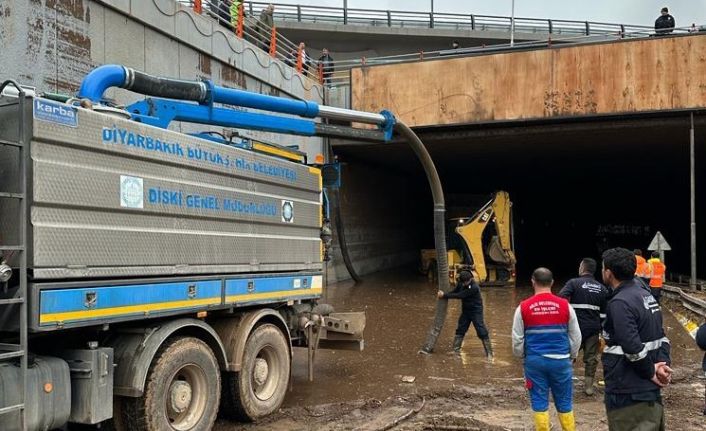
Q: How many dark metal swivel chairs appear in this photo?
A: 0